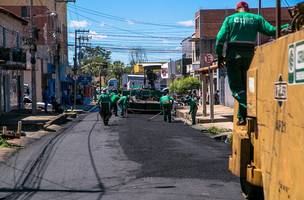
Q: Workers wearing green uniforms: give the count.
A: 6